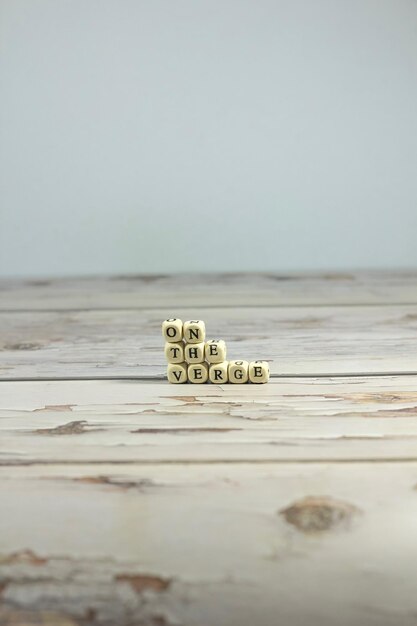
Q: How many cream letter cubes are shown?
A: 10